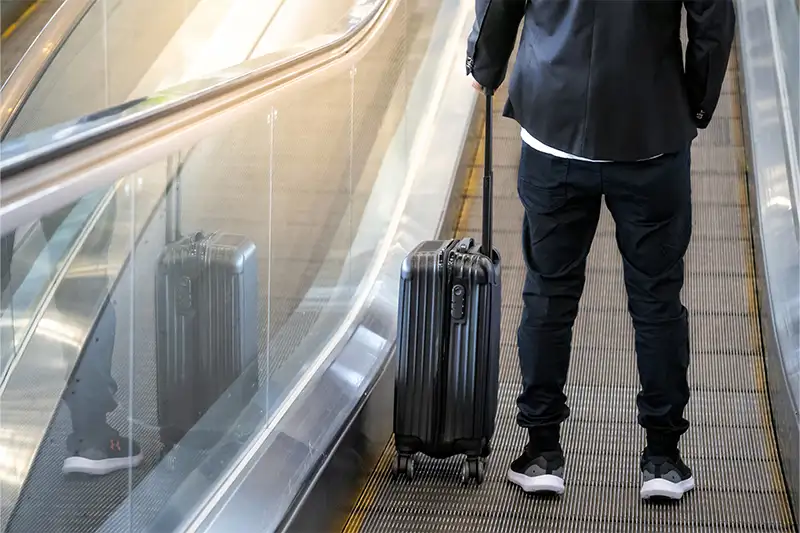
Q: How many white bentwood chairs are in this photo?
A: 0